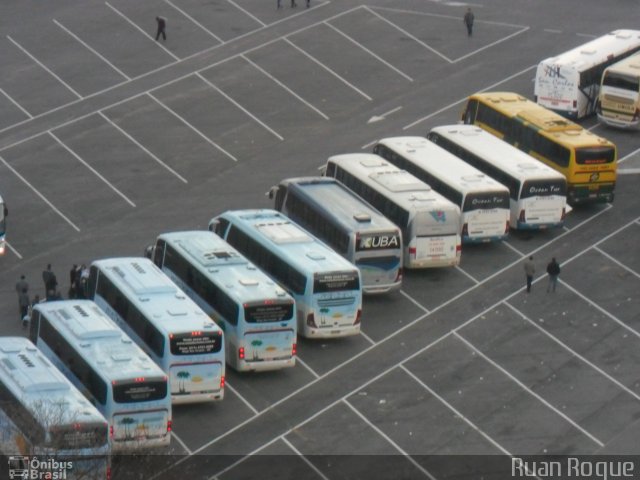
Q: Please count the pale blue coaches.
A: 5